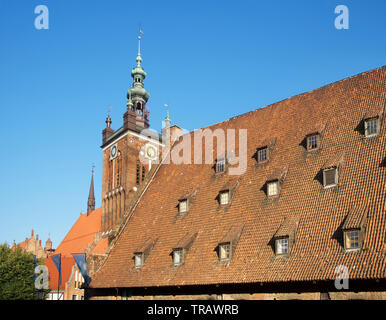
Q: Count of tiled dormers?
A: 13